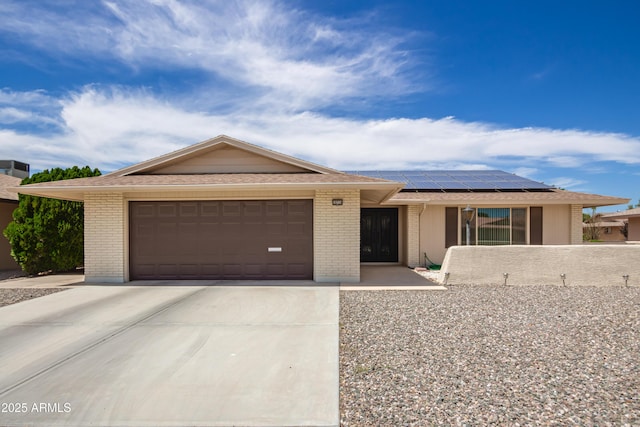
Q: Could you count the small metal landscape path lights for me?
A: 4